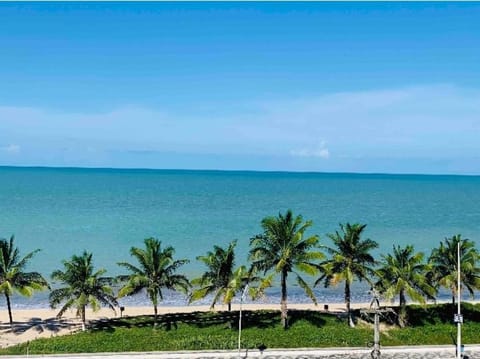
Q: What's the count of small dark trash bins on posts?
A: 2